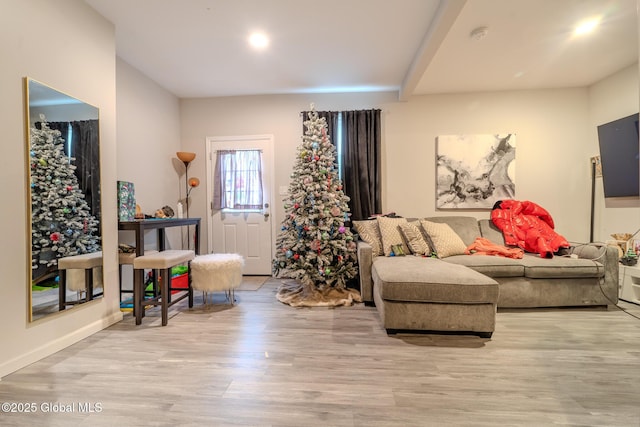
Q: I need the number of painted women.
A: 0